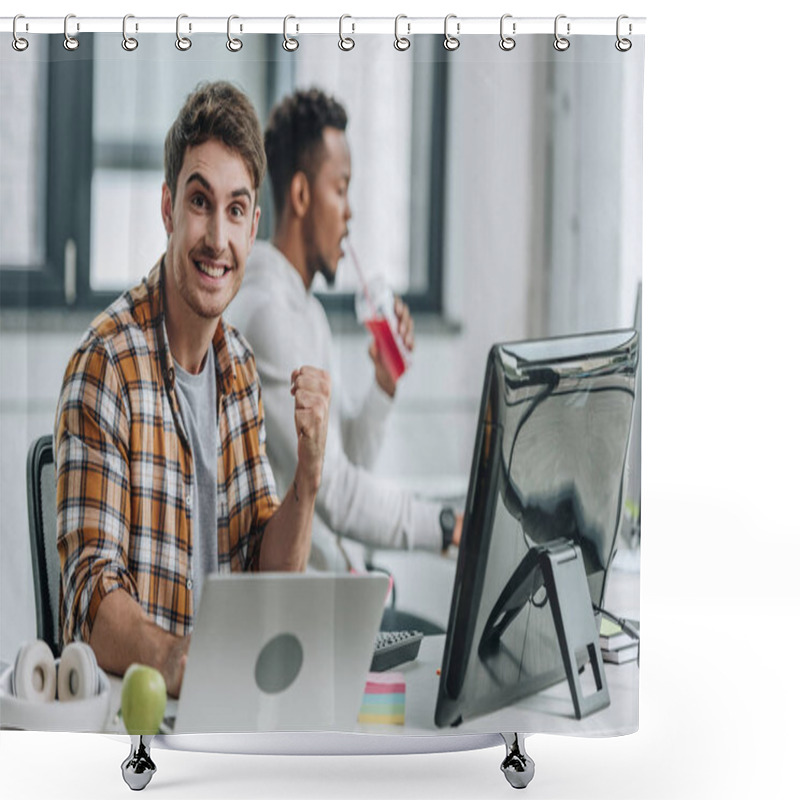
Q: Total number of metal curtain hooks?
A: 12